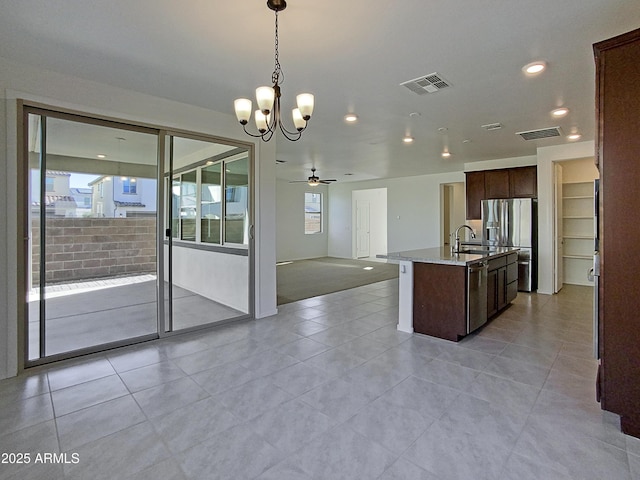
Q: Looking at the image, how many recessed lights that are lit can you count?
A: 6